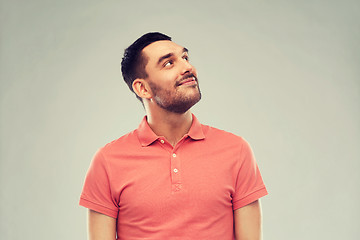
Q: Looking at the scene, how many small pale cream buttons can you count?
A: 3